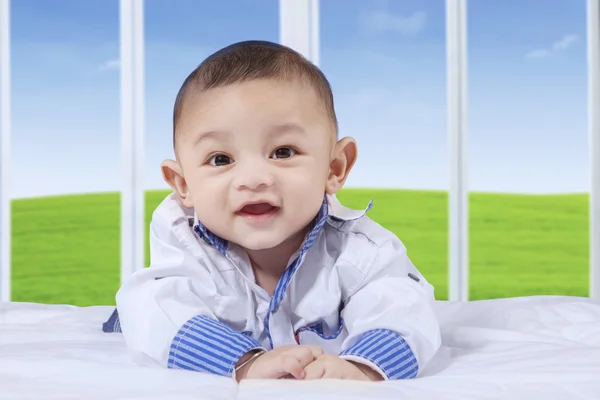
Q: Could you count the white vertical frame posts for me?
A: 5